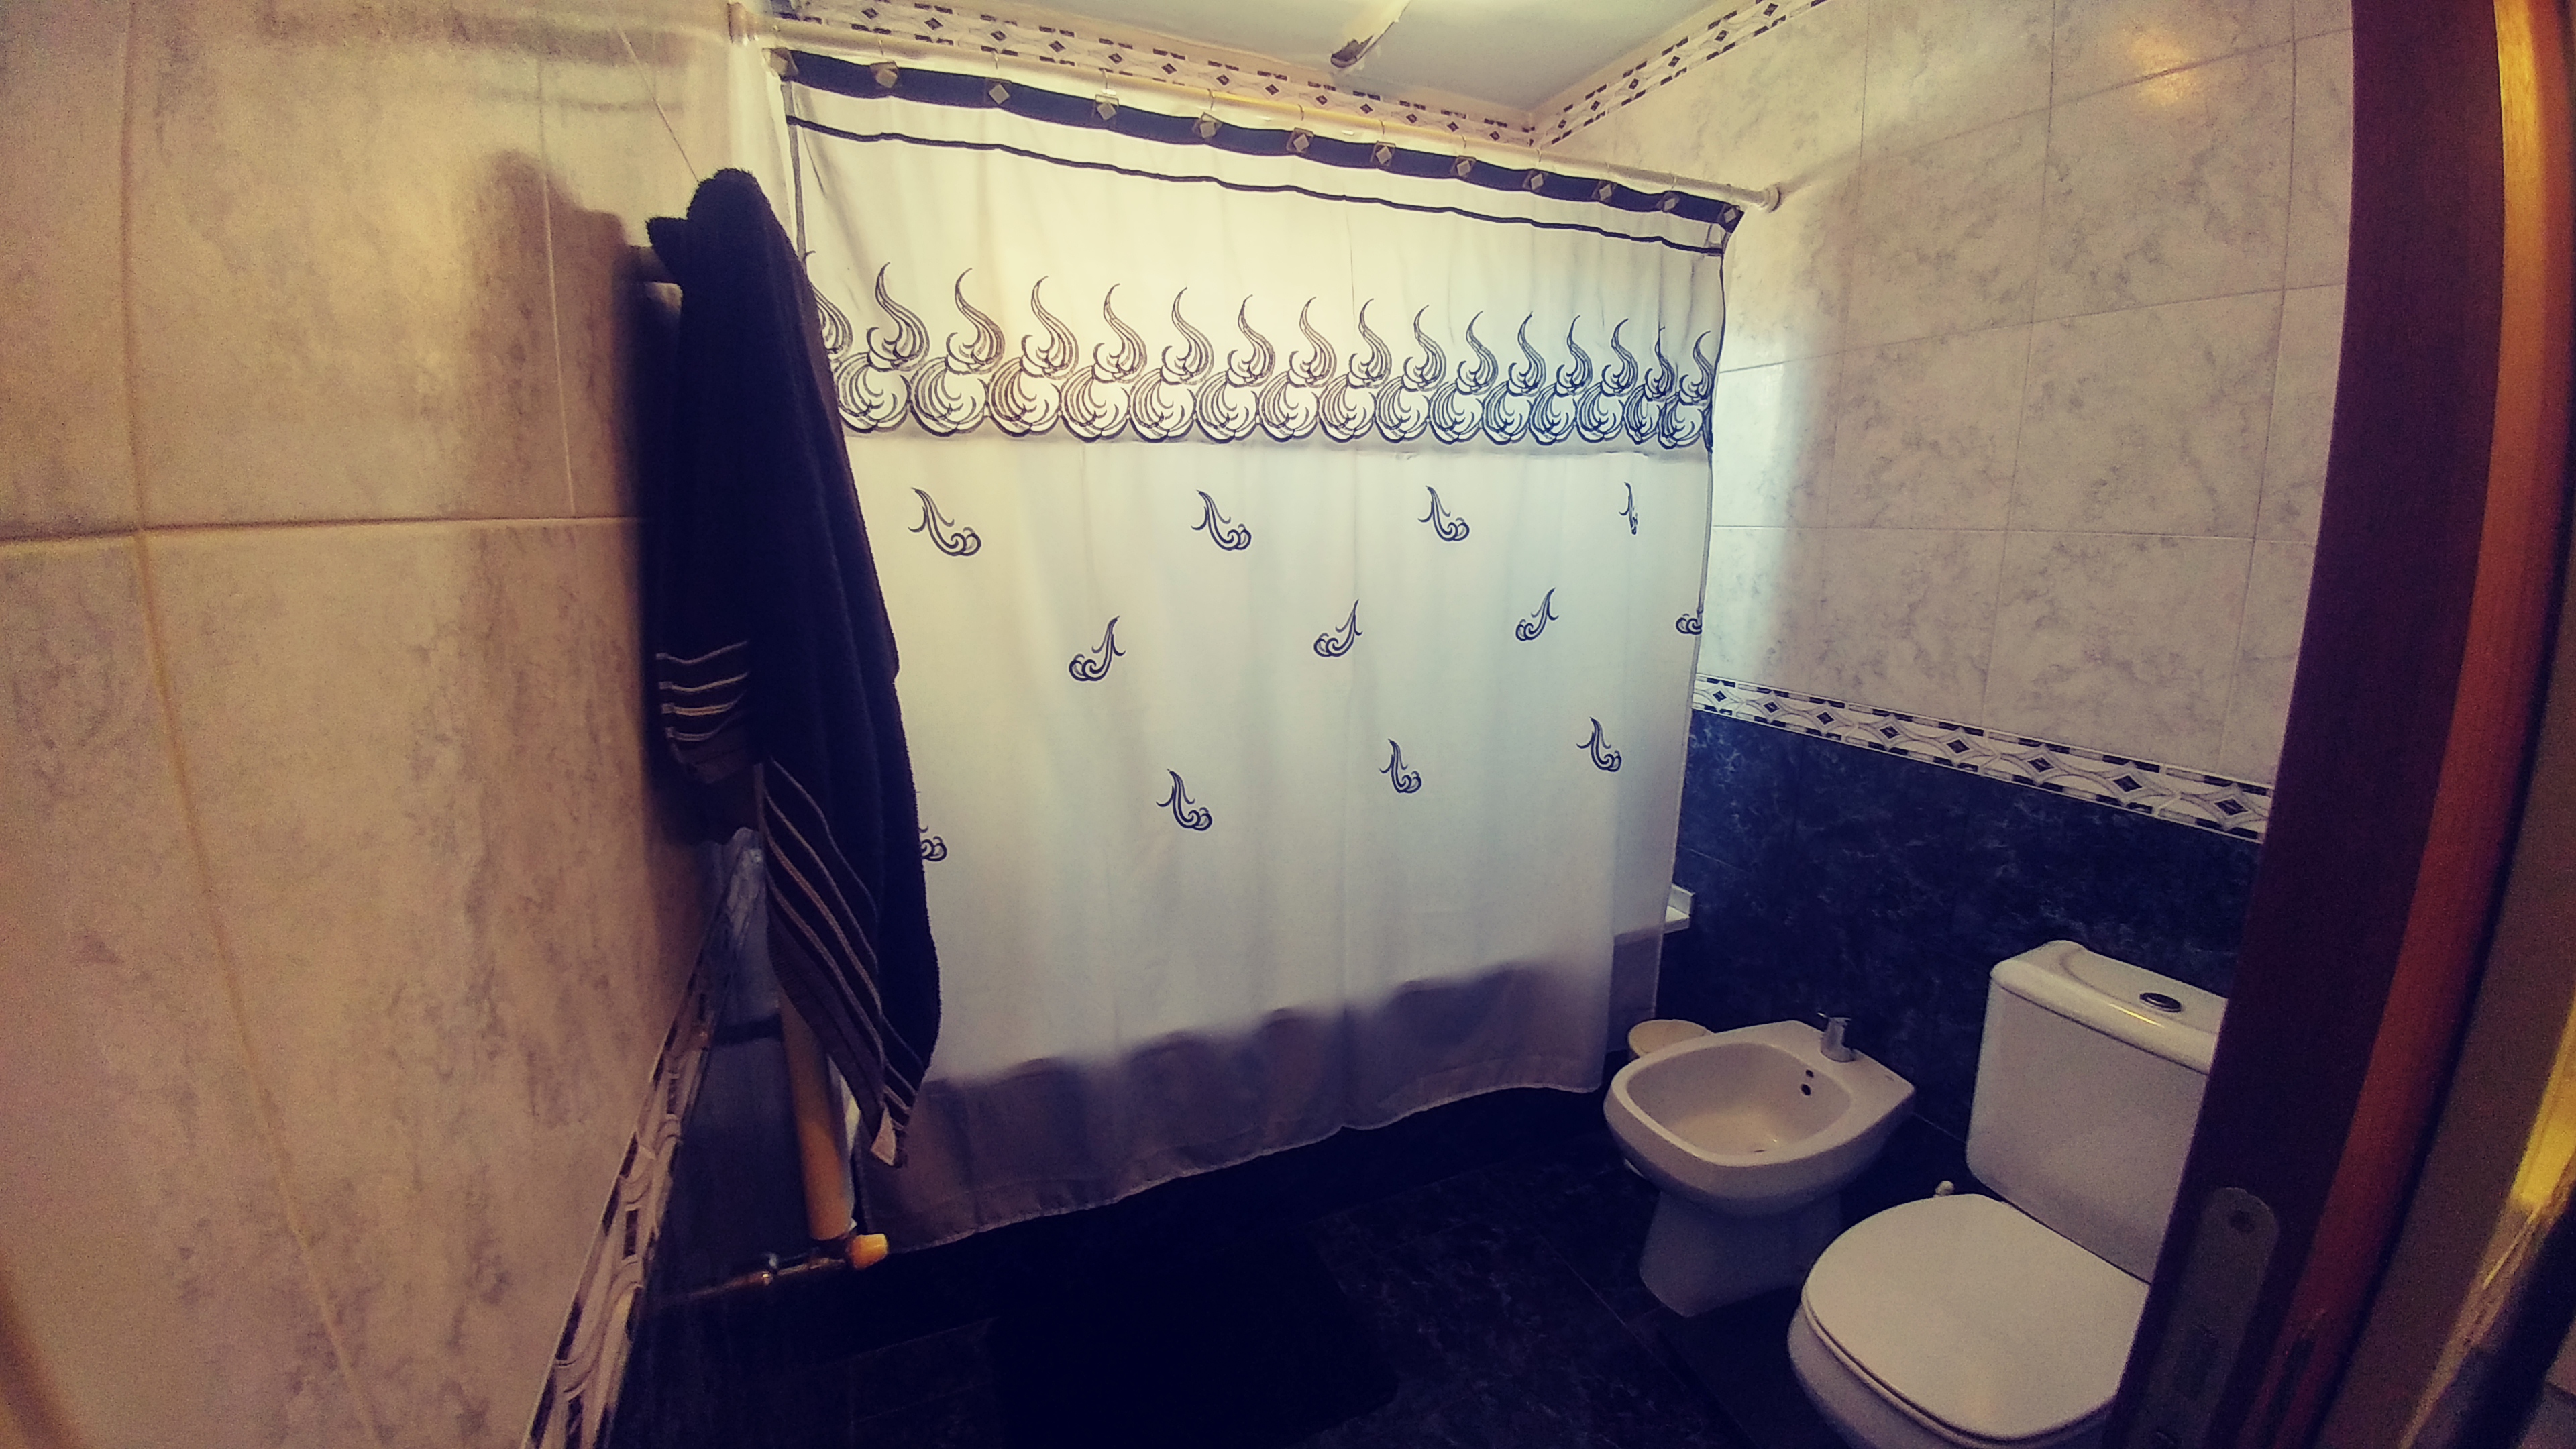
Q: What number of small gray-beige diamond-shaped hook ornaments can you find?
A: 12